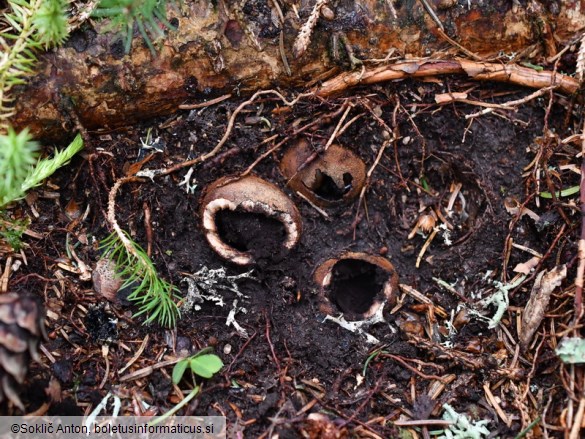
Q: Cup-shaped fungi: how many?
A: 3